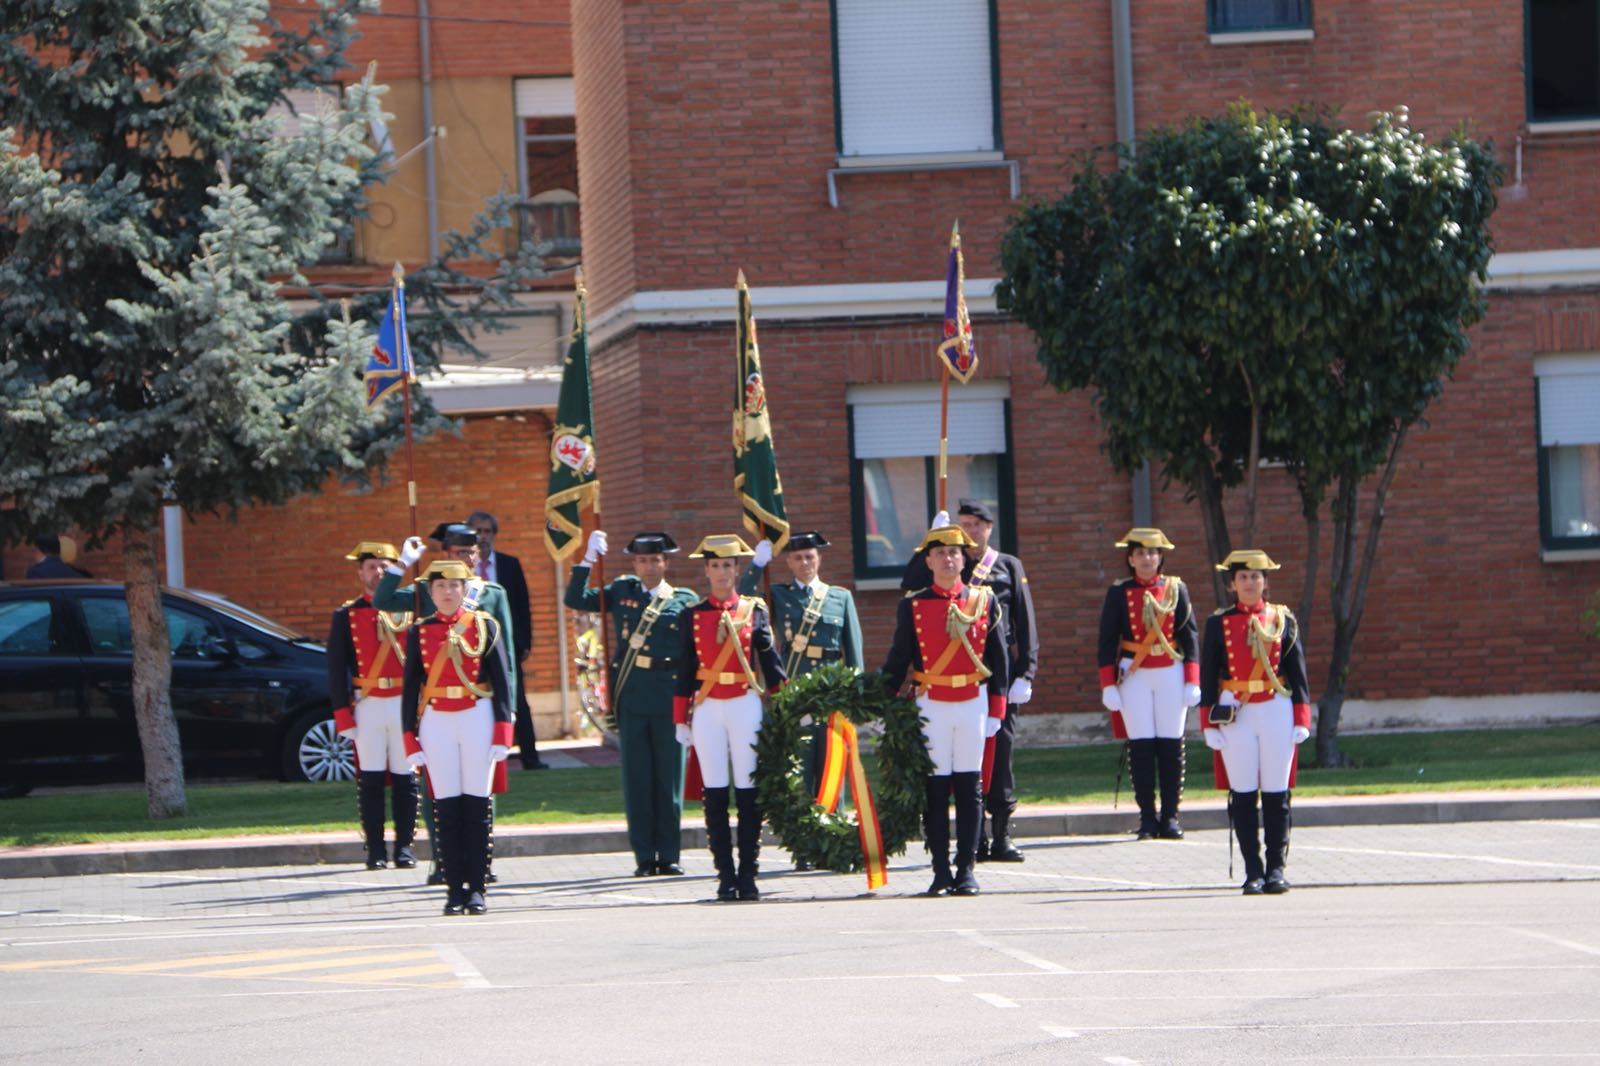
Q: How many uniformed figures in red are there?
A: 6